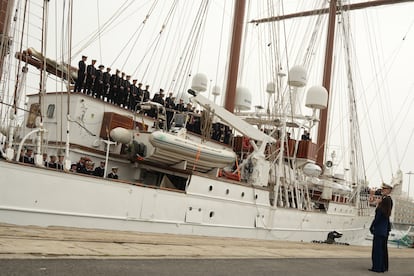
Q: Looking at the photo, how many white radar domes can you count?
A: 6